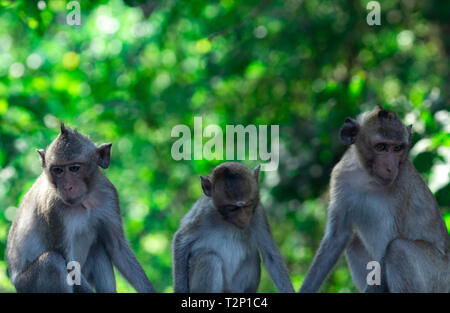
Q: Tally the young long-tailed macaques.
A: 3